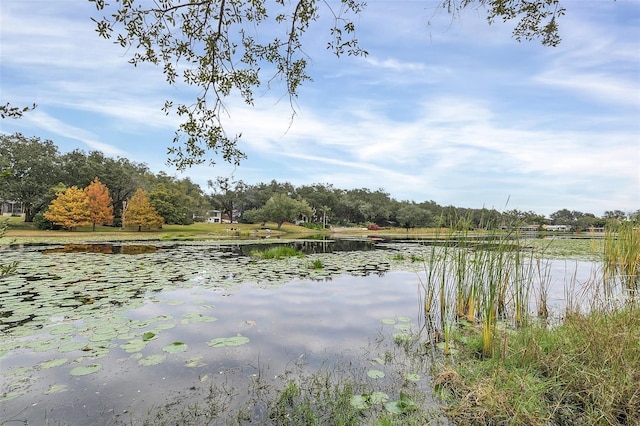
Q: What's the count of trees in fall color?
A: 3